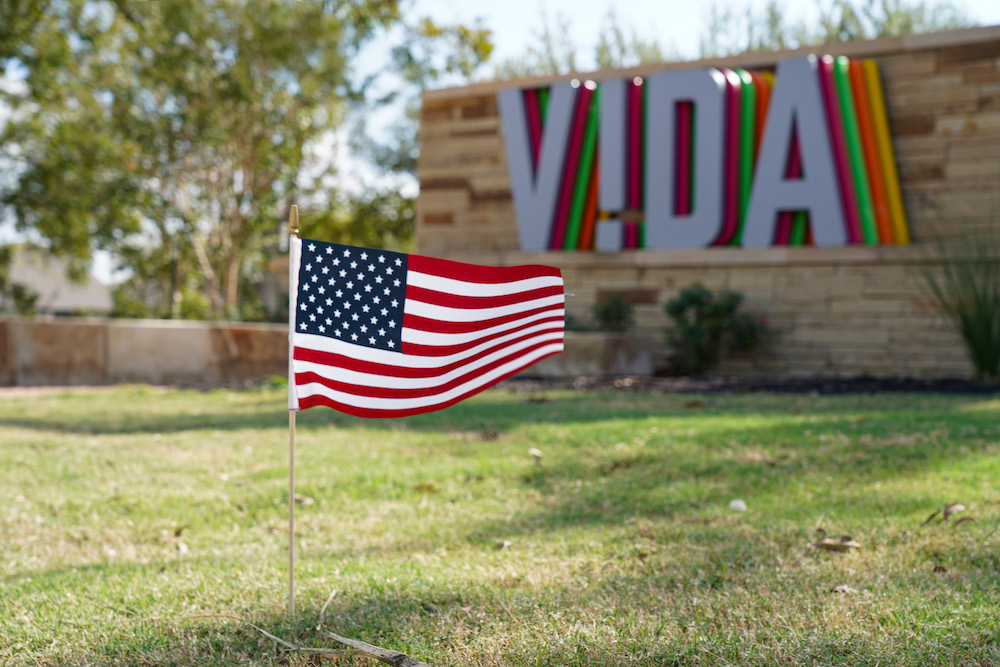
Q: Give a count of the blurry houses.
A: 1